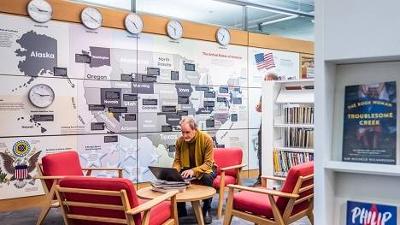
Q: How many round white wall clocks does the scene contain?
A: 6